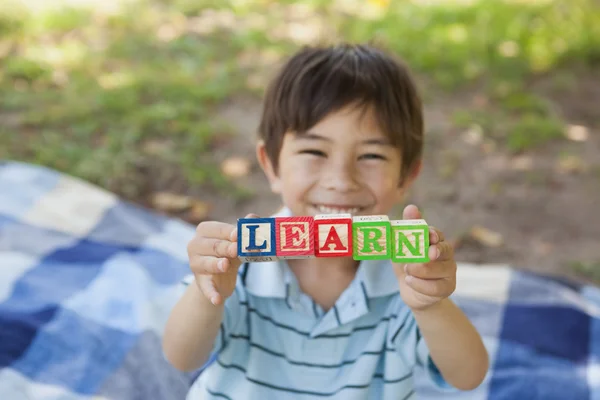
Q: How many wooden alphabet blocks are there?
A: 5